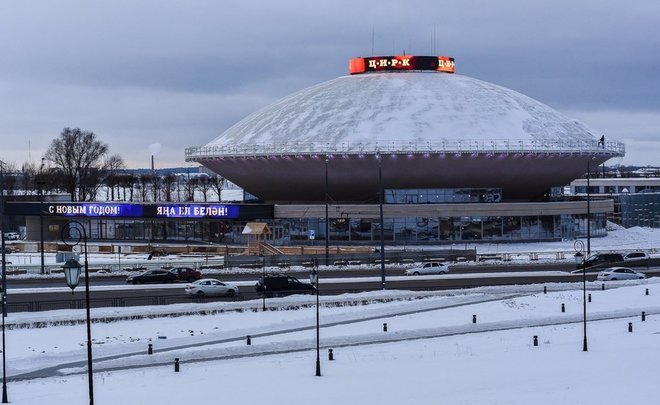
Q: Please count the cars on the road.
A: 8